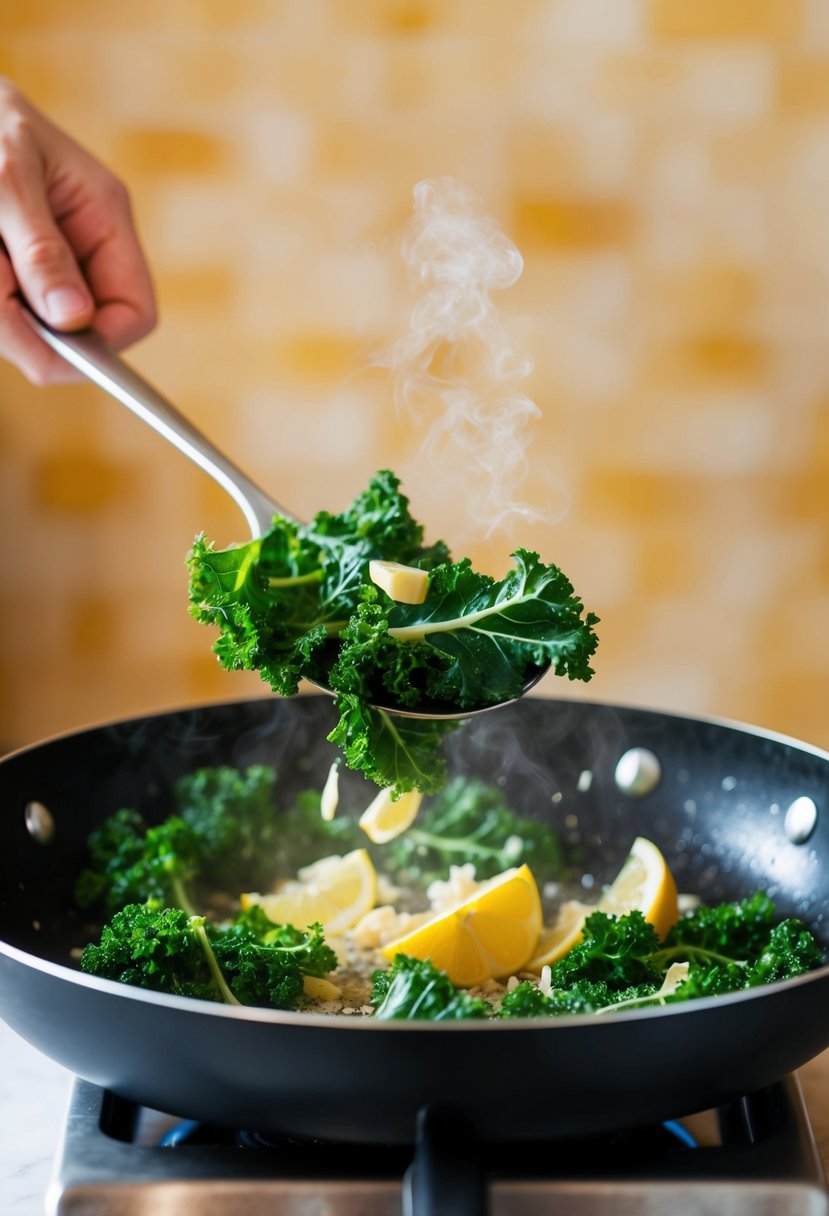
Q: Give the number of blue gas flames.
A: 2